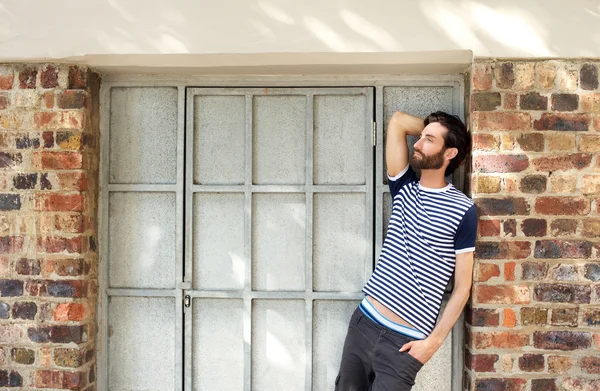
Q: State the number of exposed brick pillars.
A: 2